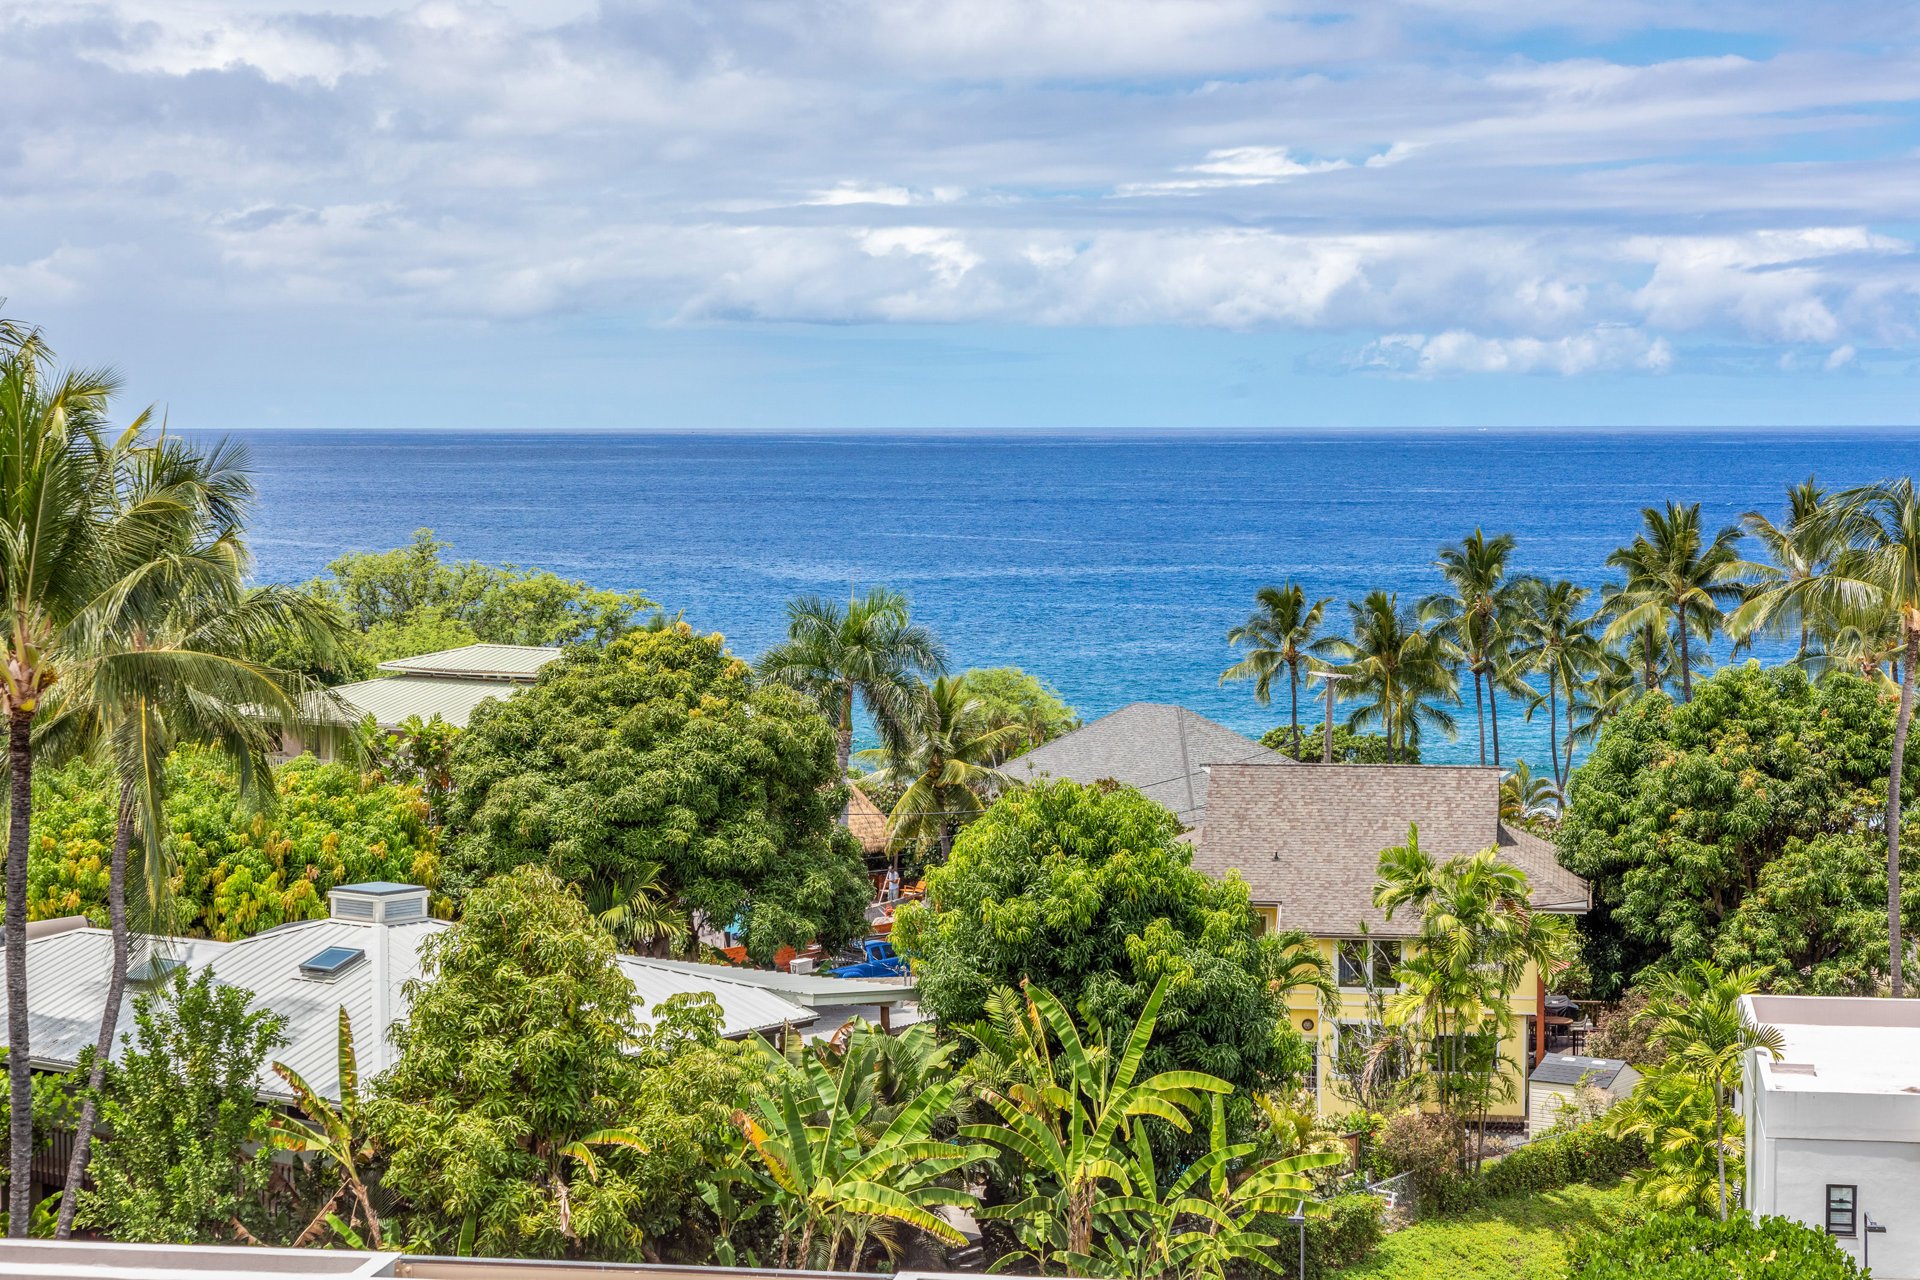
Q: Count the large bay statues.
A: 0